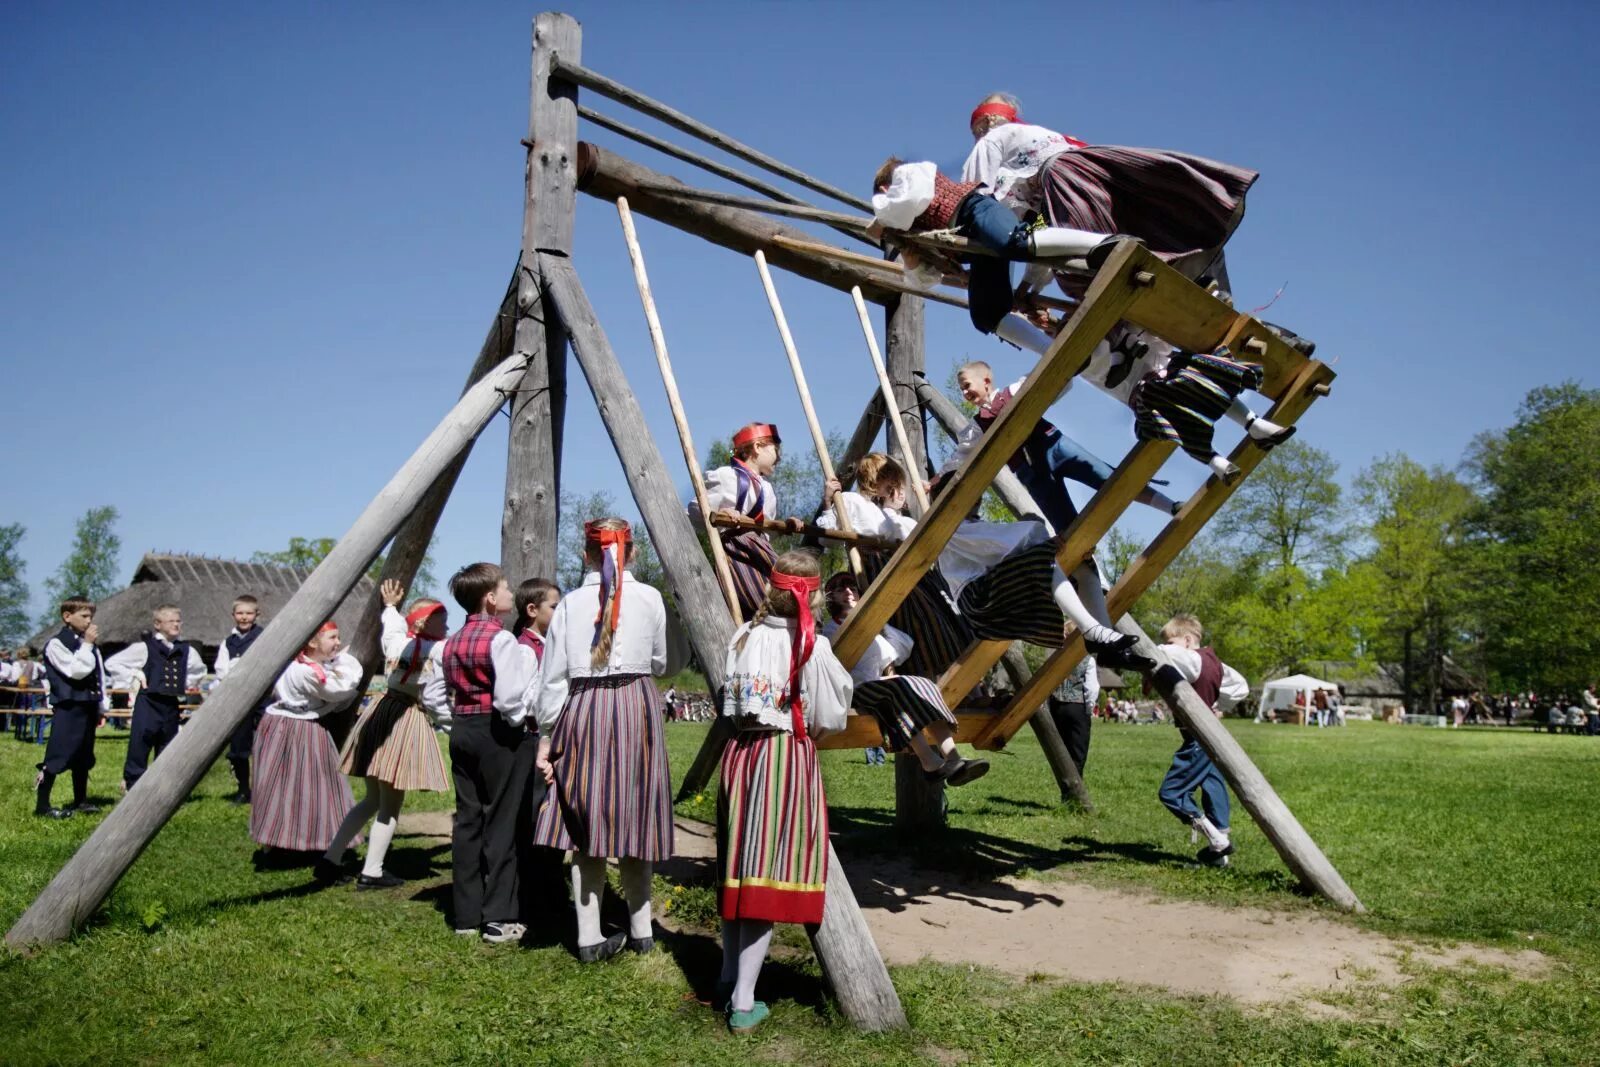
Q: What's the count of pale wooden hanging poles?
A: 3